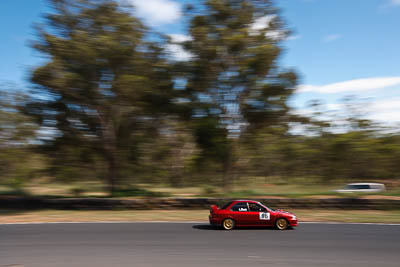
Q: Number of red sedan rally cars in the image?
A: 1